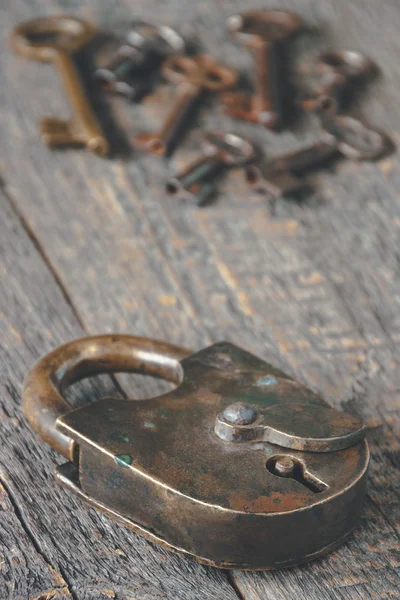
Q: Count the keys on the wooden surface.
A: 7